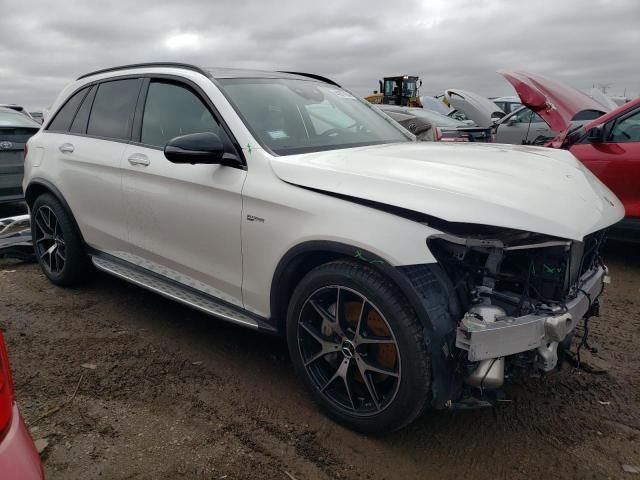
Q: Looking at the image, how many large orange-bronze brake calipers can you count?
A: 1